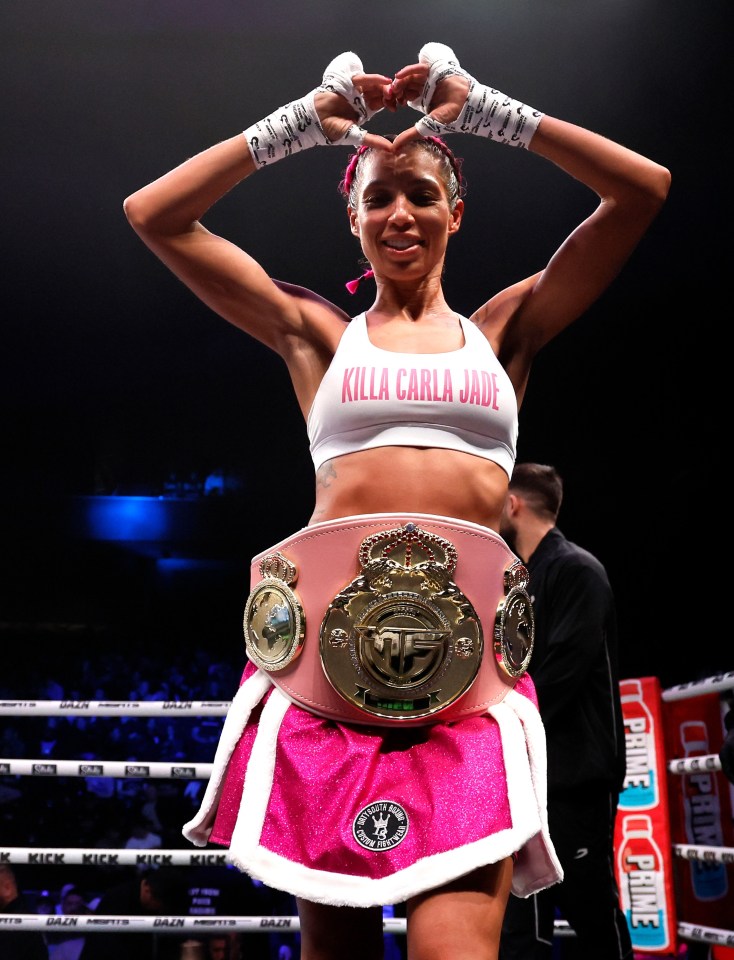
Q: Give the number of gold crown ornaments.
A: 3